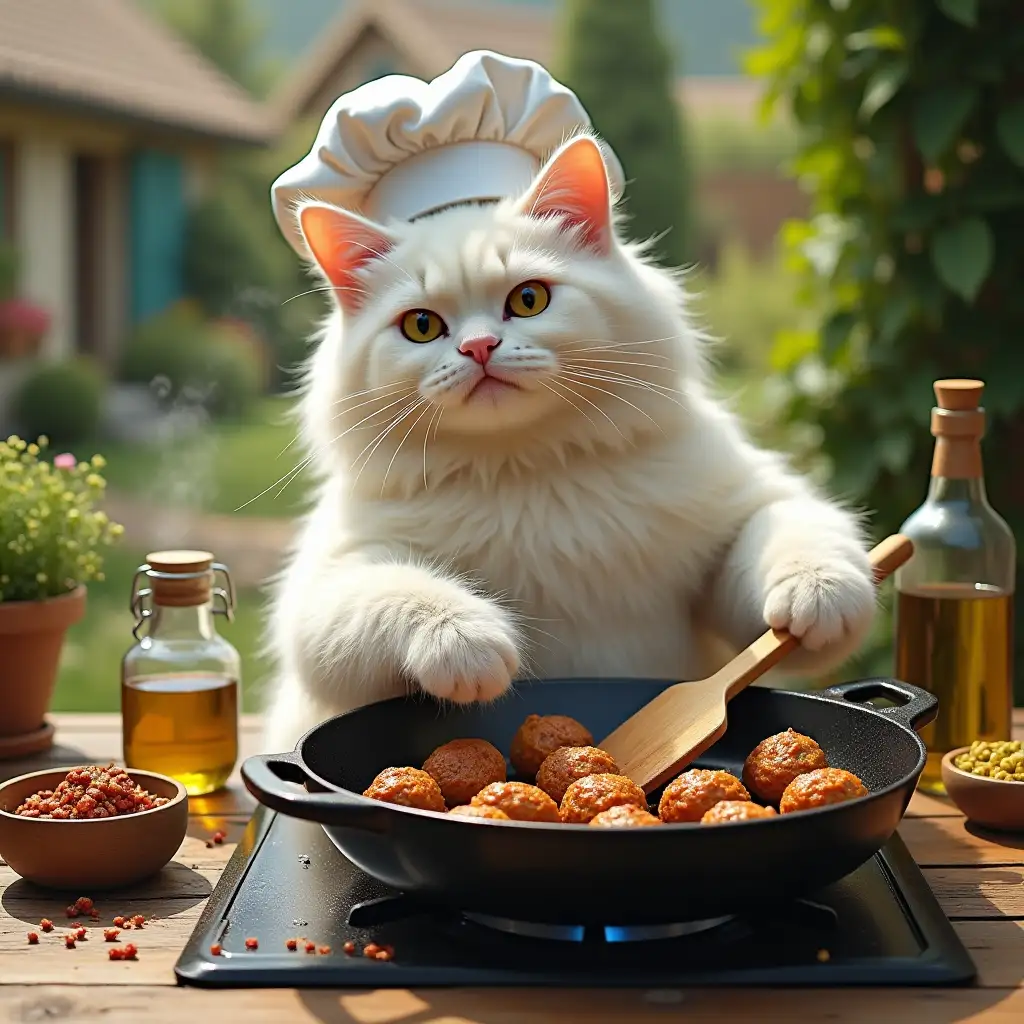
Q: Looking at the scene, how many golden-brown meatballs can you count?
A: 12